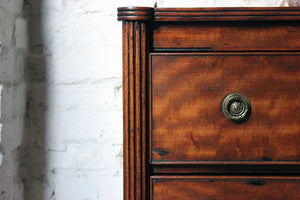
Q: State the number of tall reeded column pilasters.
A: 1